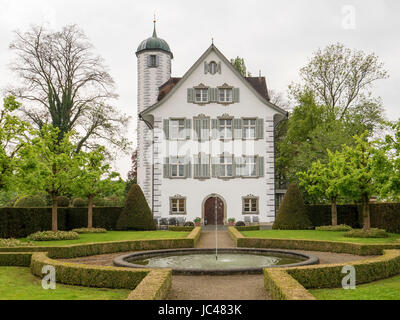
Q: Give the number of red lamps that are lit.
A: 0